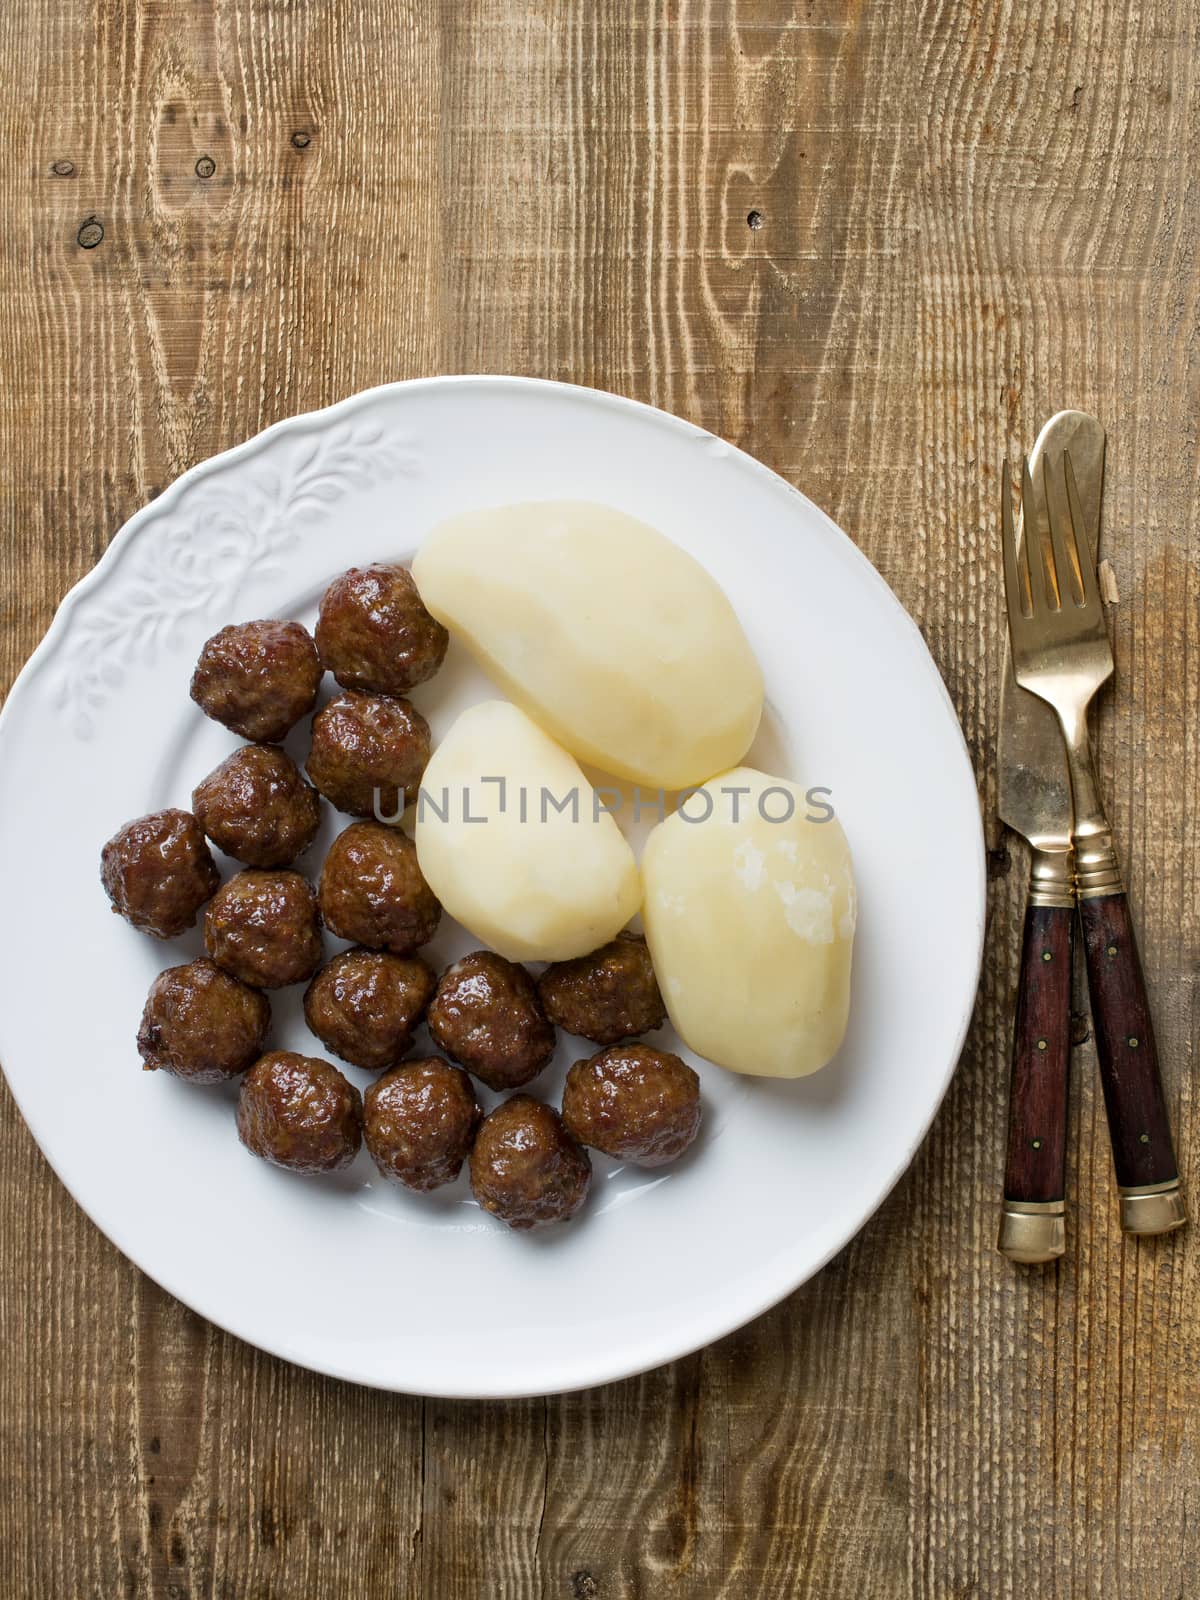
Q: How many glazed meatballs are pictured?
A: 15